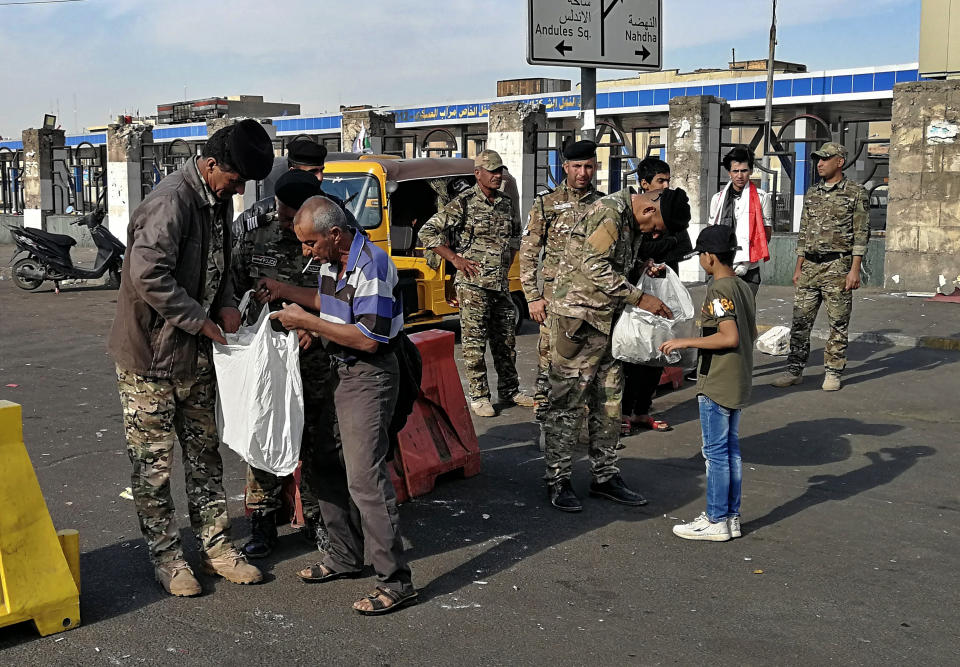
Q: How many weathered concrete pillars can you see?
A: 7